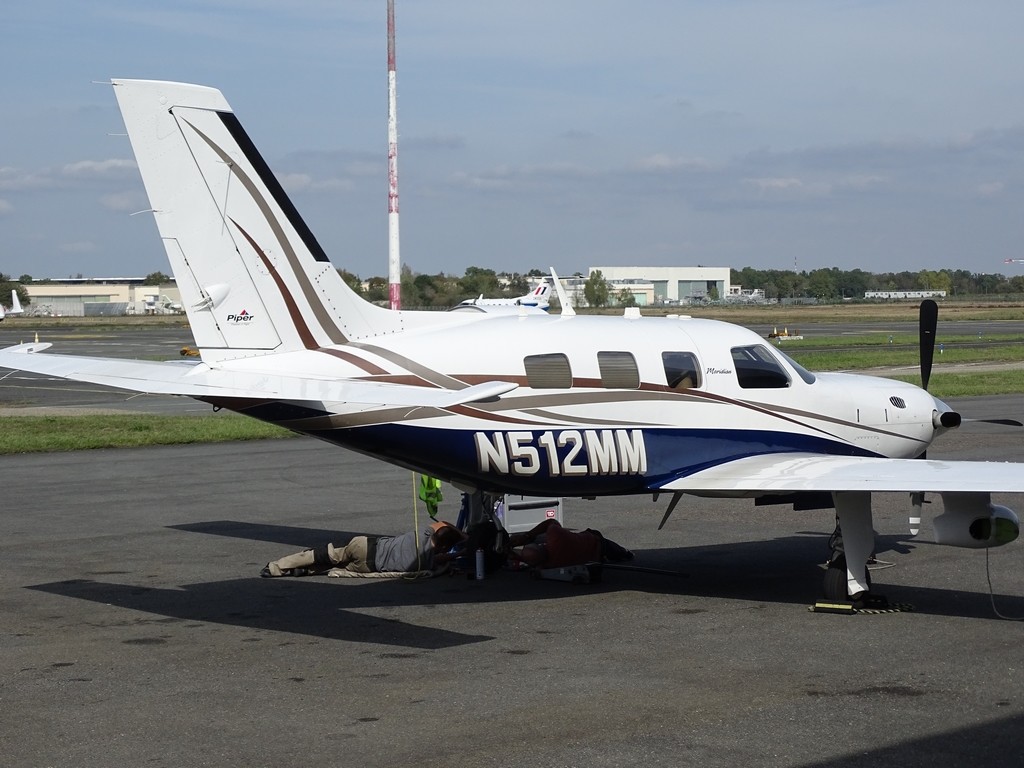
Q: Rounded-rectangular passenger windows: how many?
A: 3